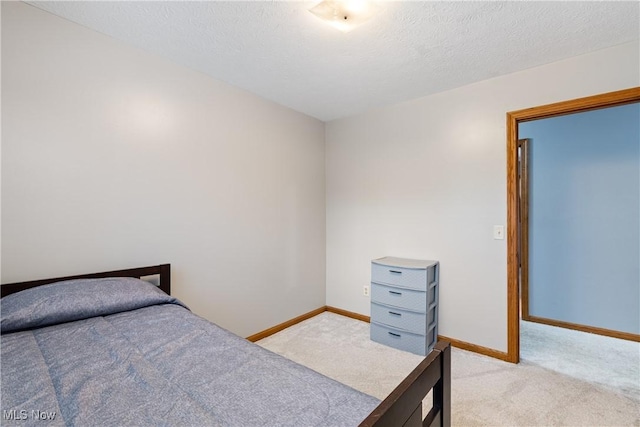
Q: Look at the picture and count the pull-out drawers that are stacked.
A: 4